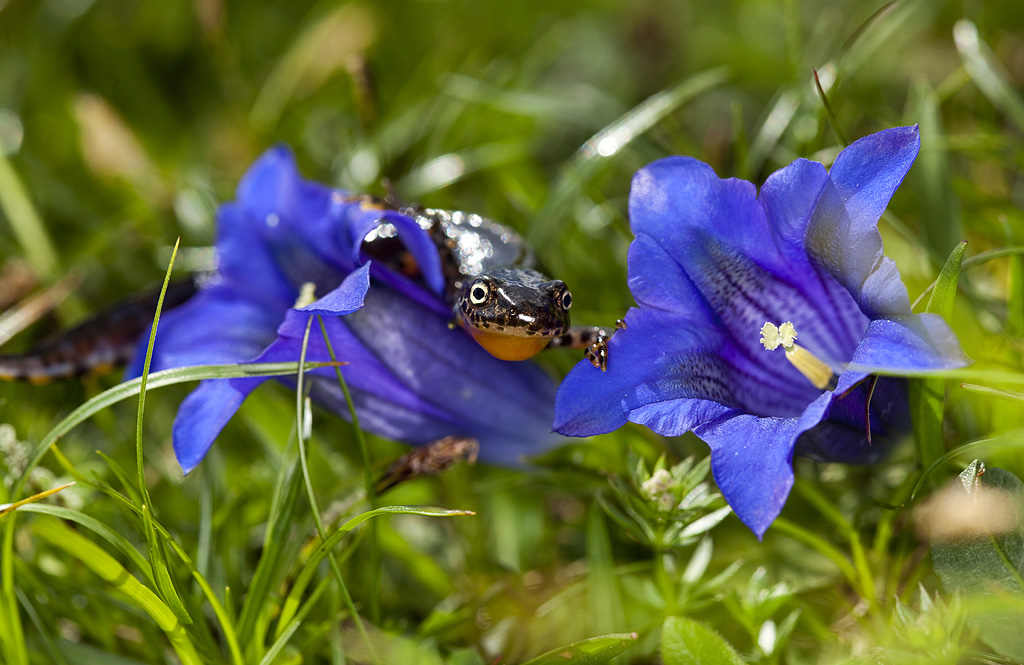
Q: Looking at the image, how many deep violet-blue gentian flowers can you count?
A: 2